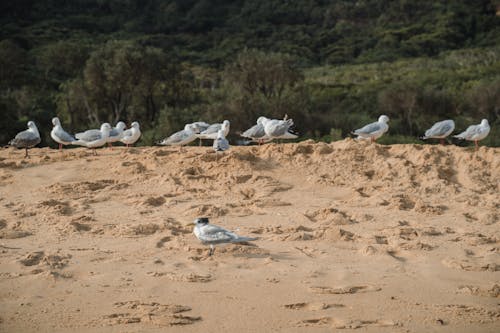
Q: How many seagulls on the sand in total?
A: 15